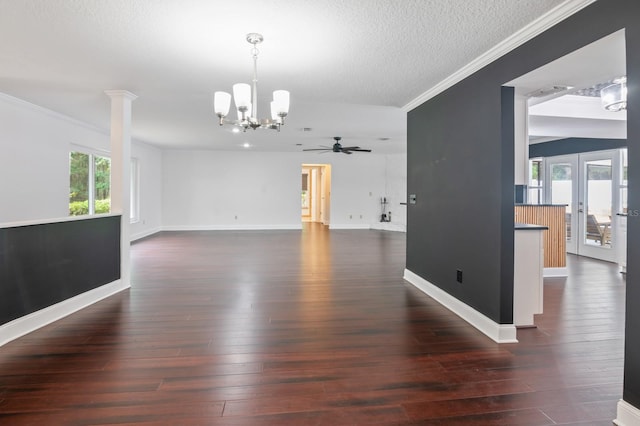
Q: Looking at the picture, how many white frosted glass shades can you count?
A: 5